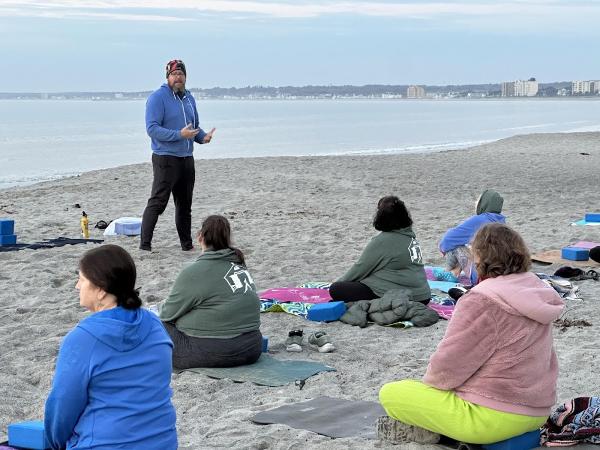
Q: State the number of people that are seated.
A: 5